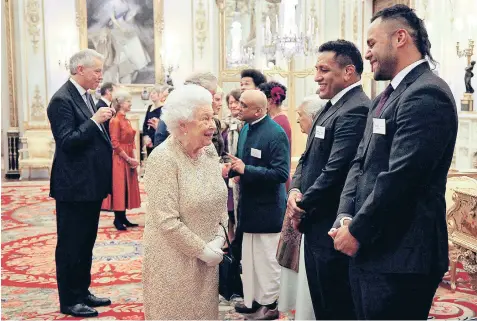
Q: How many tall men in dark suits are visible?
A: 3